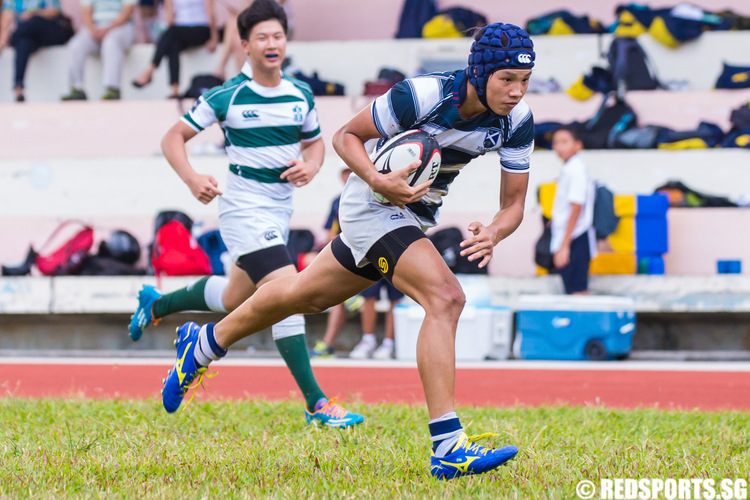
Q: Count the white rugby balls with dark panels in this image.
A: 1